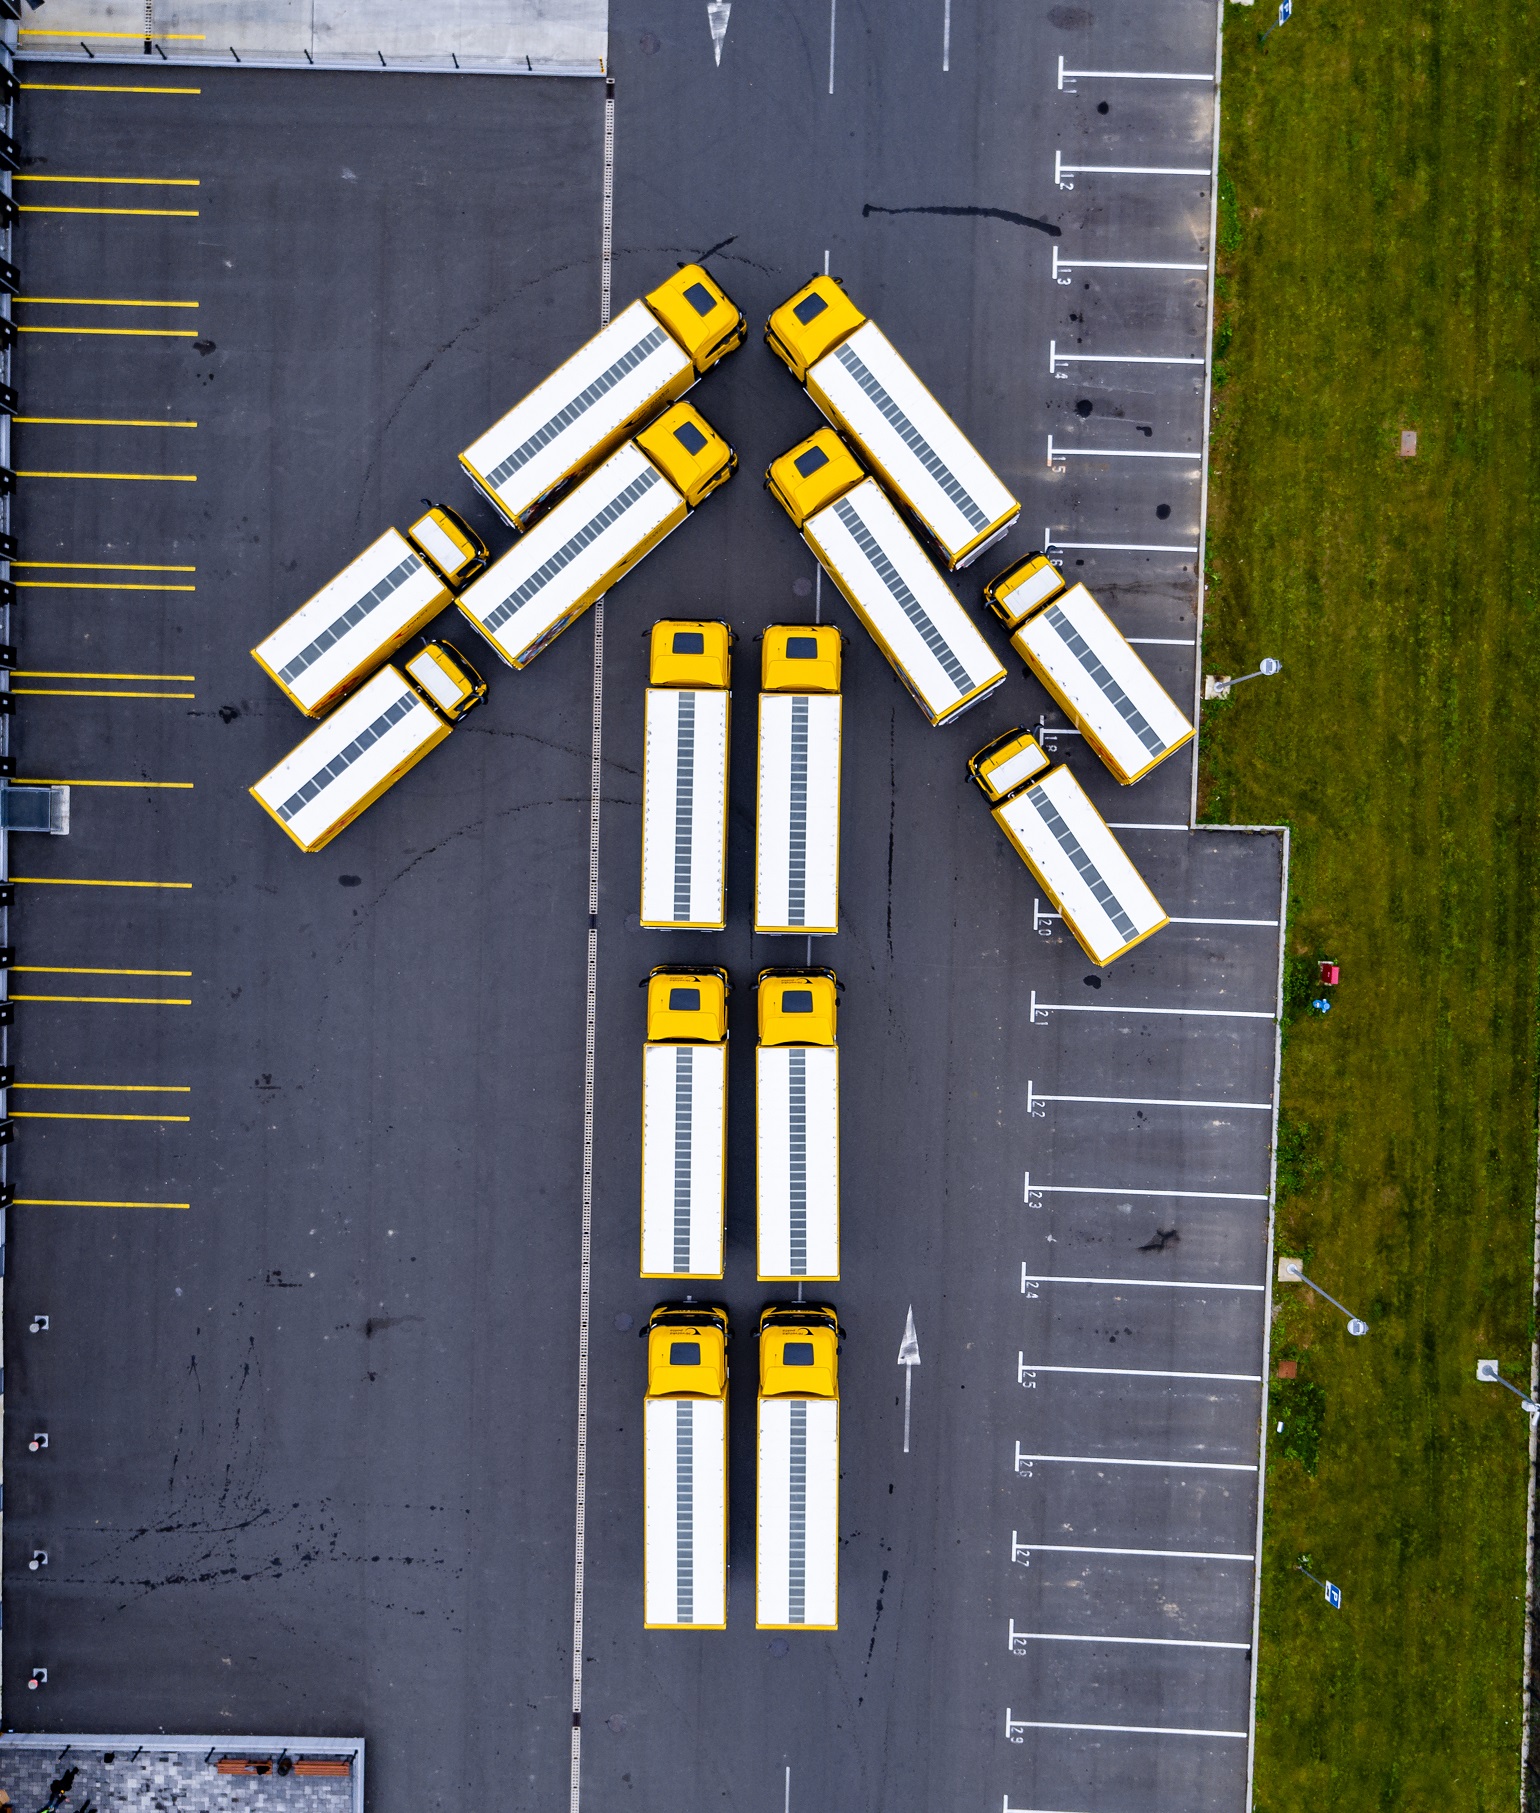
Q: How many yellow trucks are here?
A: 14